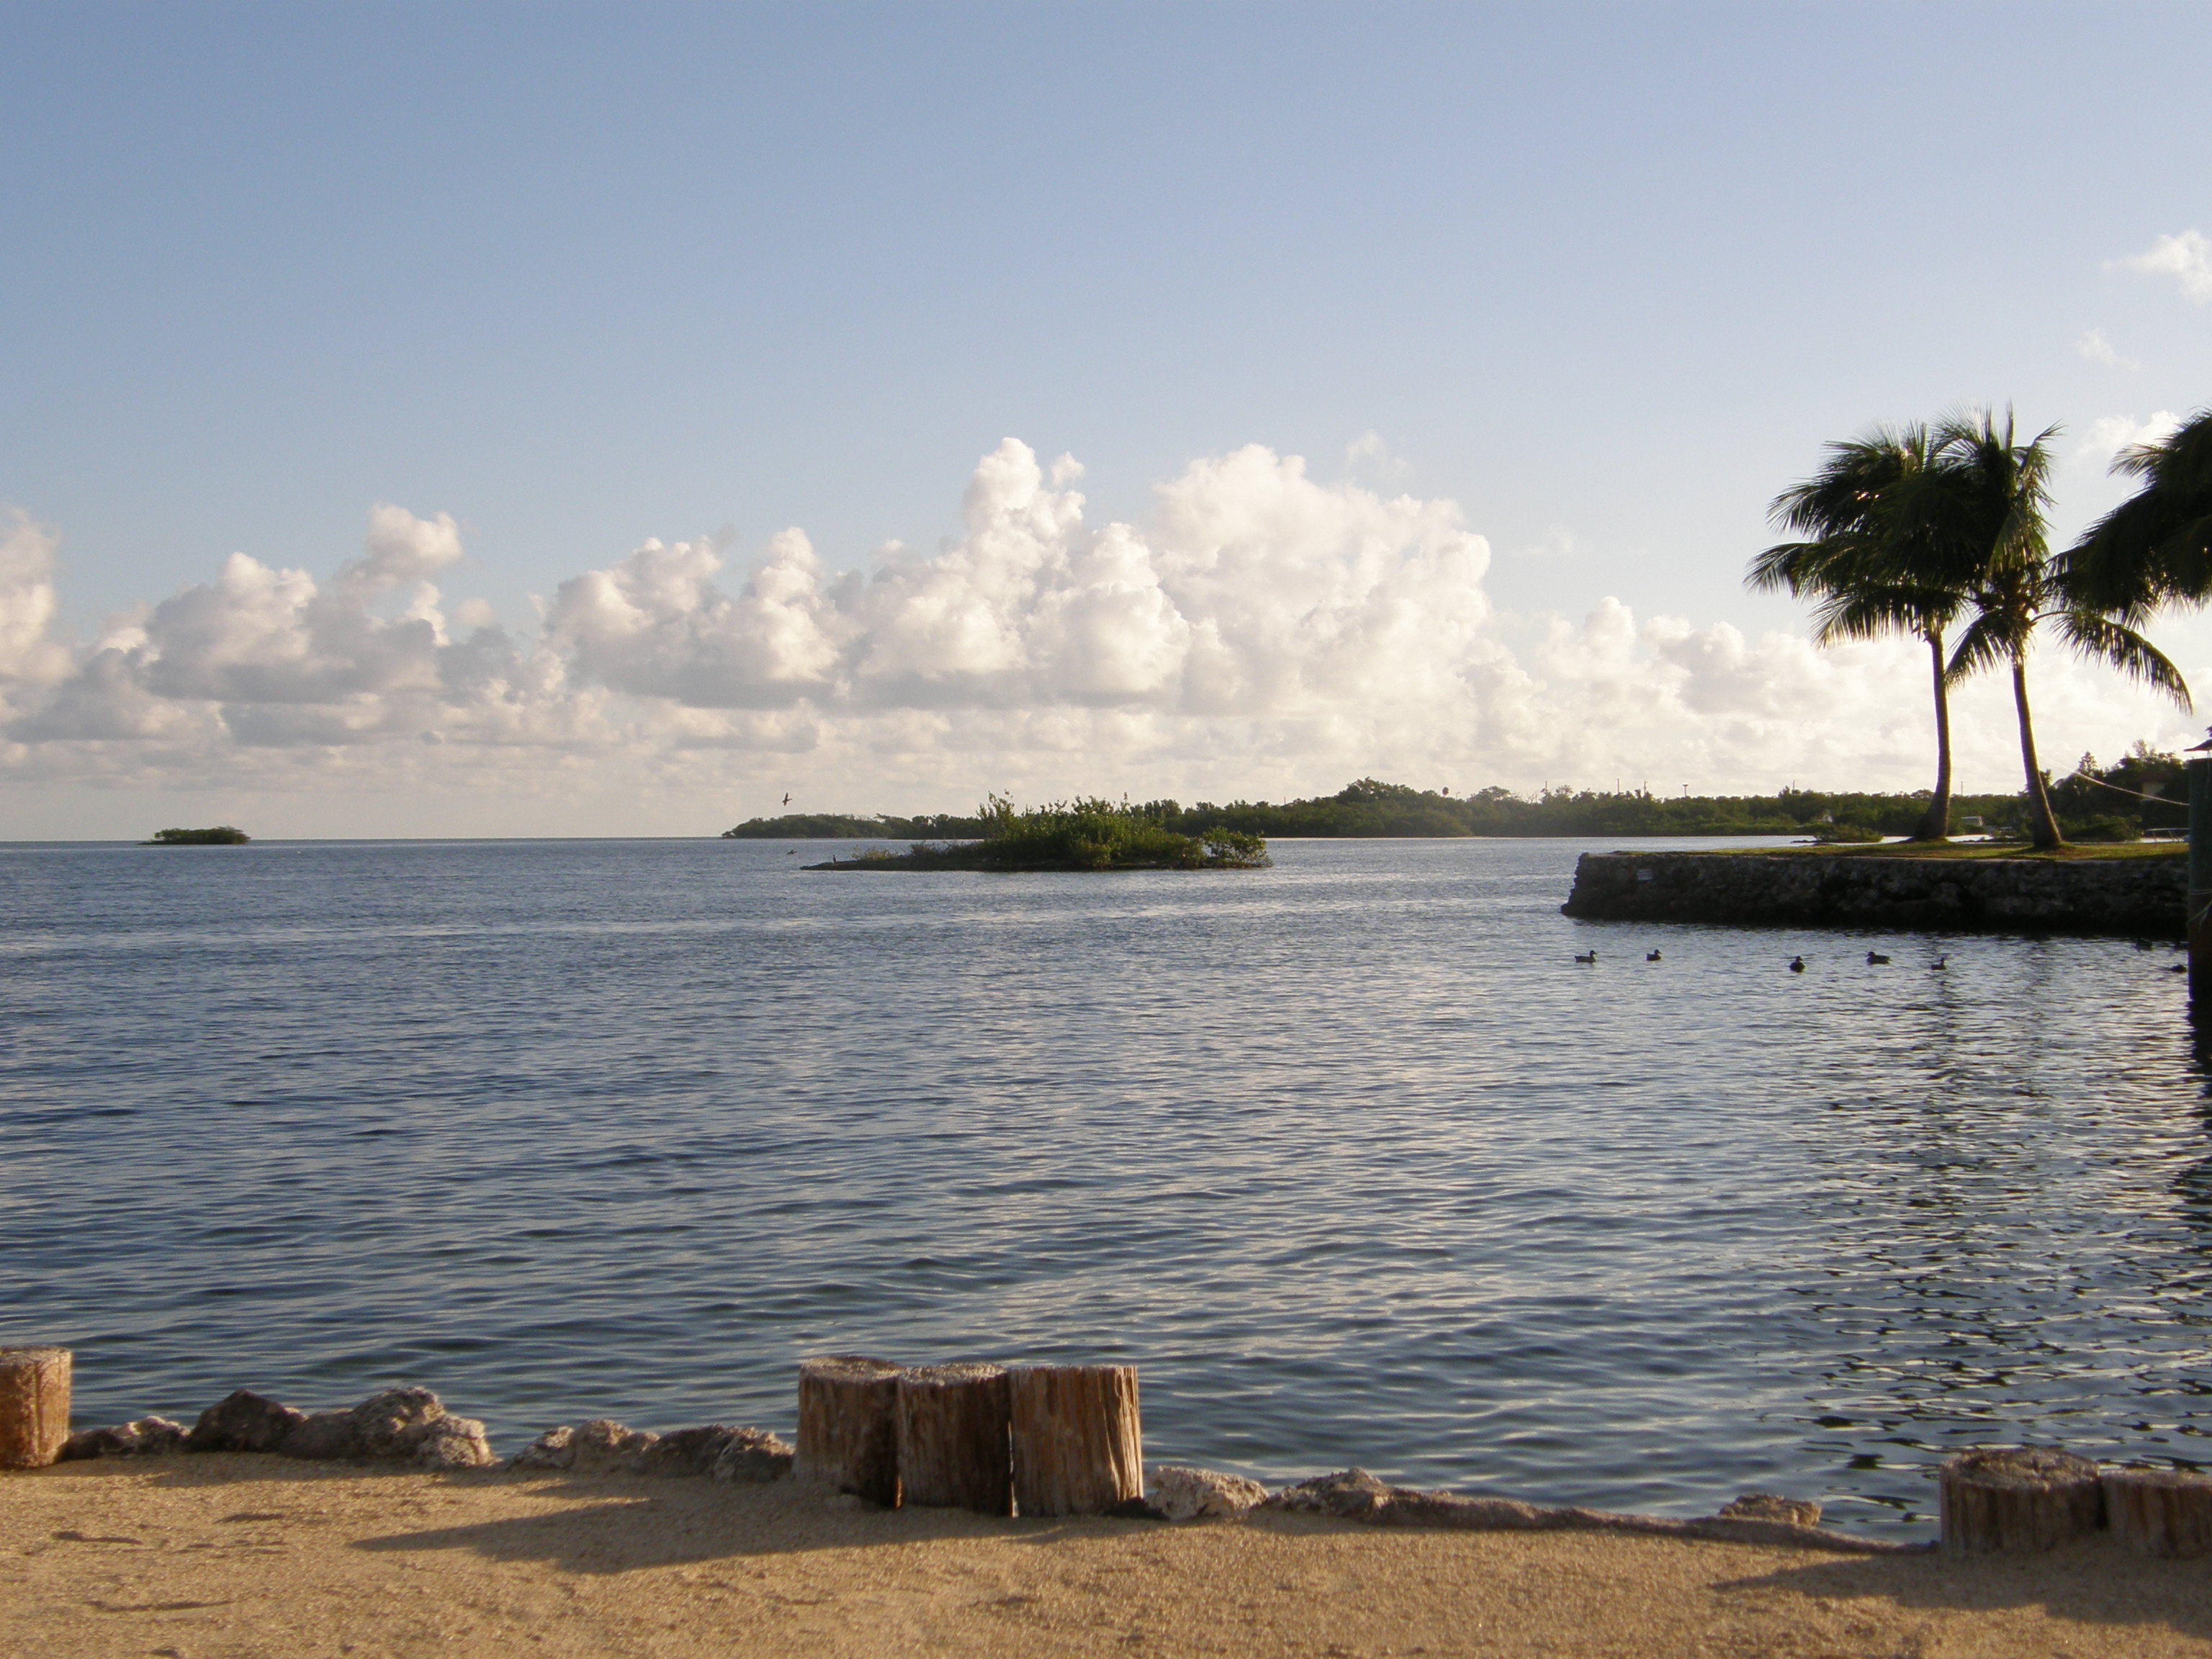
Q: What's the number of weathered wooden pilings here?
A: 6